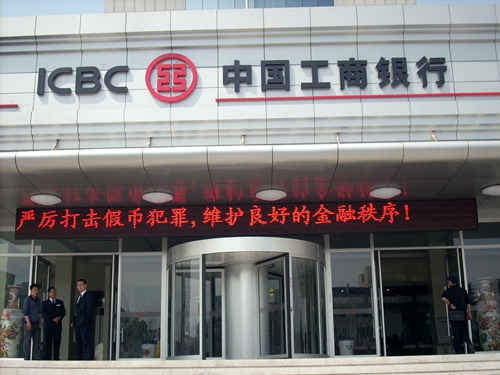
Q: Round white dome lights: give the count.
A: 5